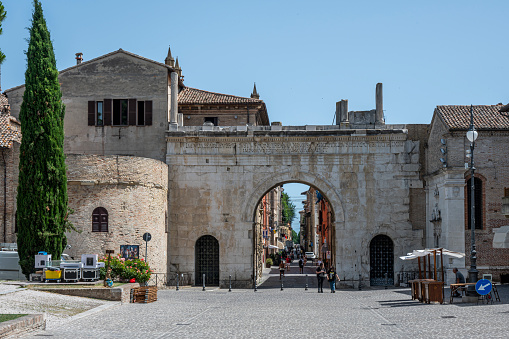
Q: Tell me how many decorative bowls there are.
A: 0